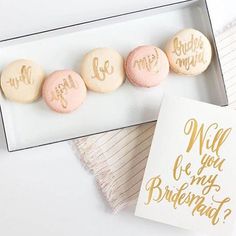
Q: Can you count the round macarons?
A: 5